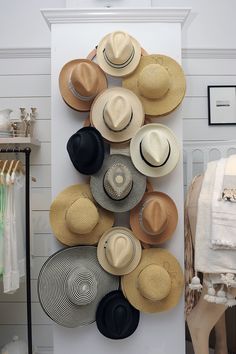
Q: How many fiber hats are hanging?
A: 13